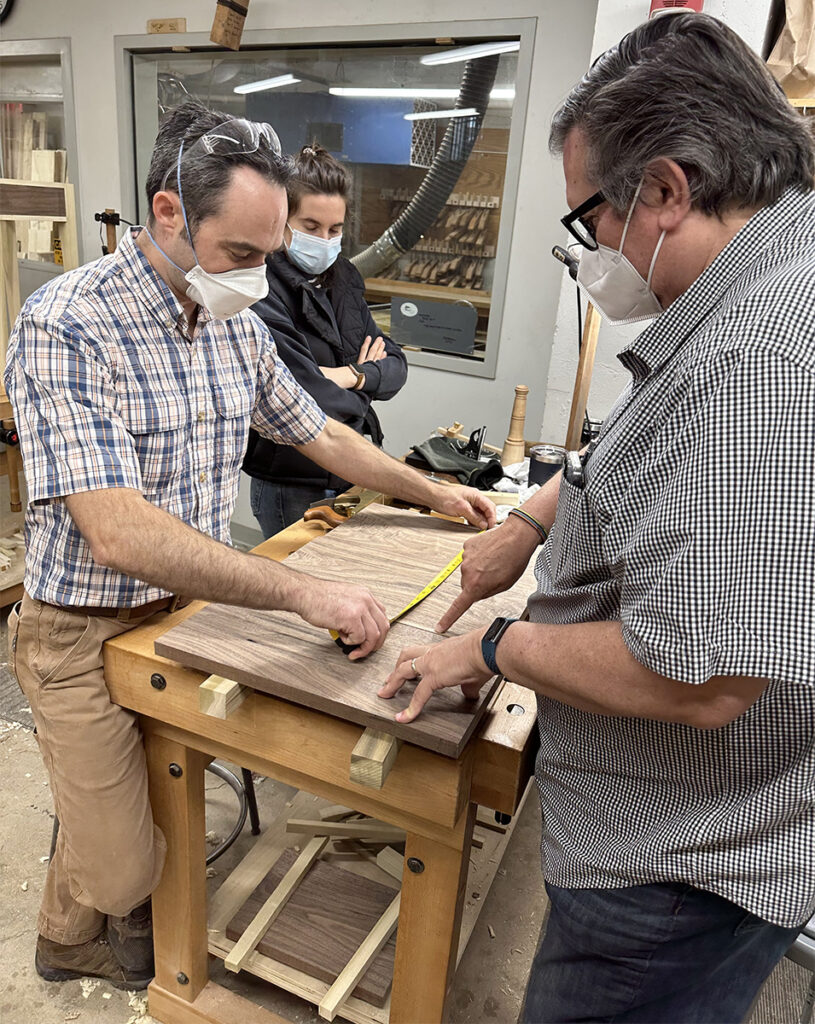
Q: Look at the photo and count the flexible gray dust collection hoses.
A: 1